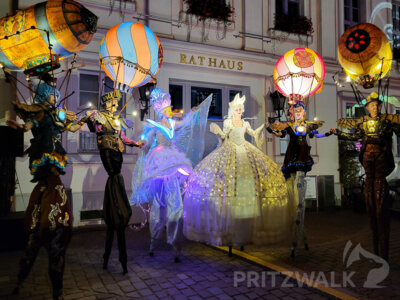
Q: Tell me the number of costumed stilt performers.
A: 6